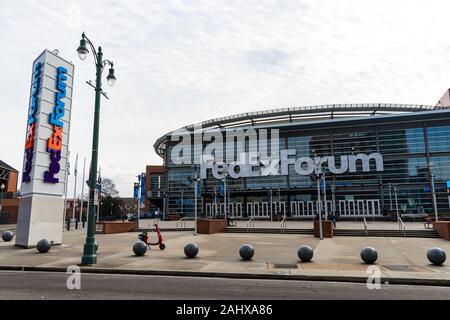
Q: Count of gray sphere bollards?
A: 8